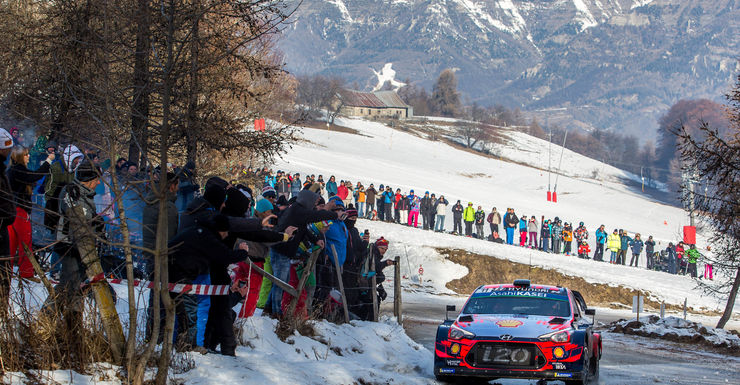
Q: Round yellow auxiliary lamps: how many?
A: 2